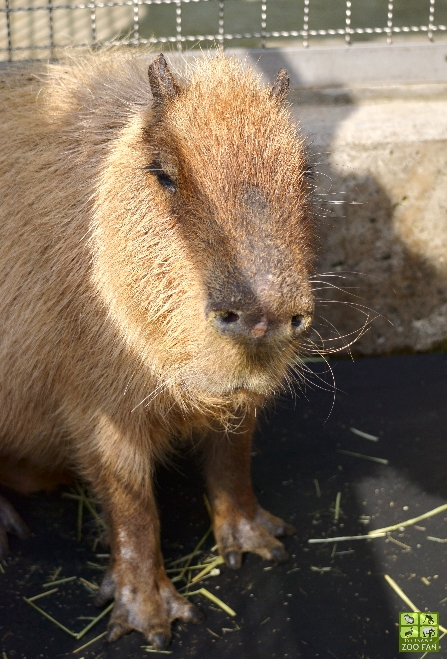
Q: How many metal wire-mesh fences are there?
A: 1